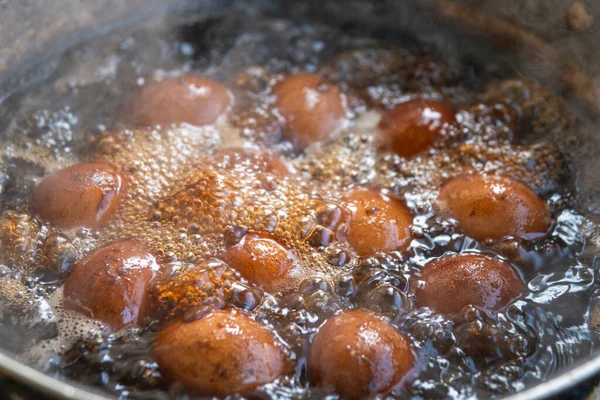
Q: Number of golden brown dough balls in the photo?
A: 12